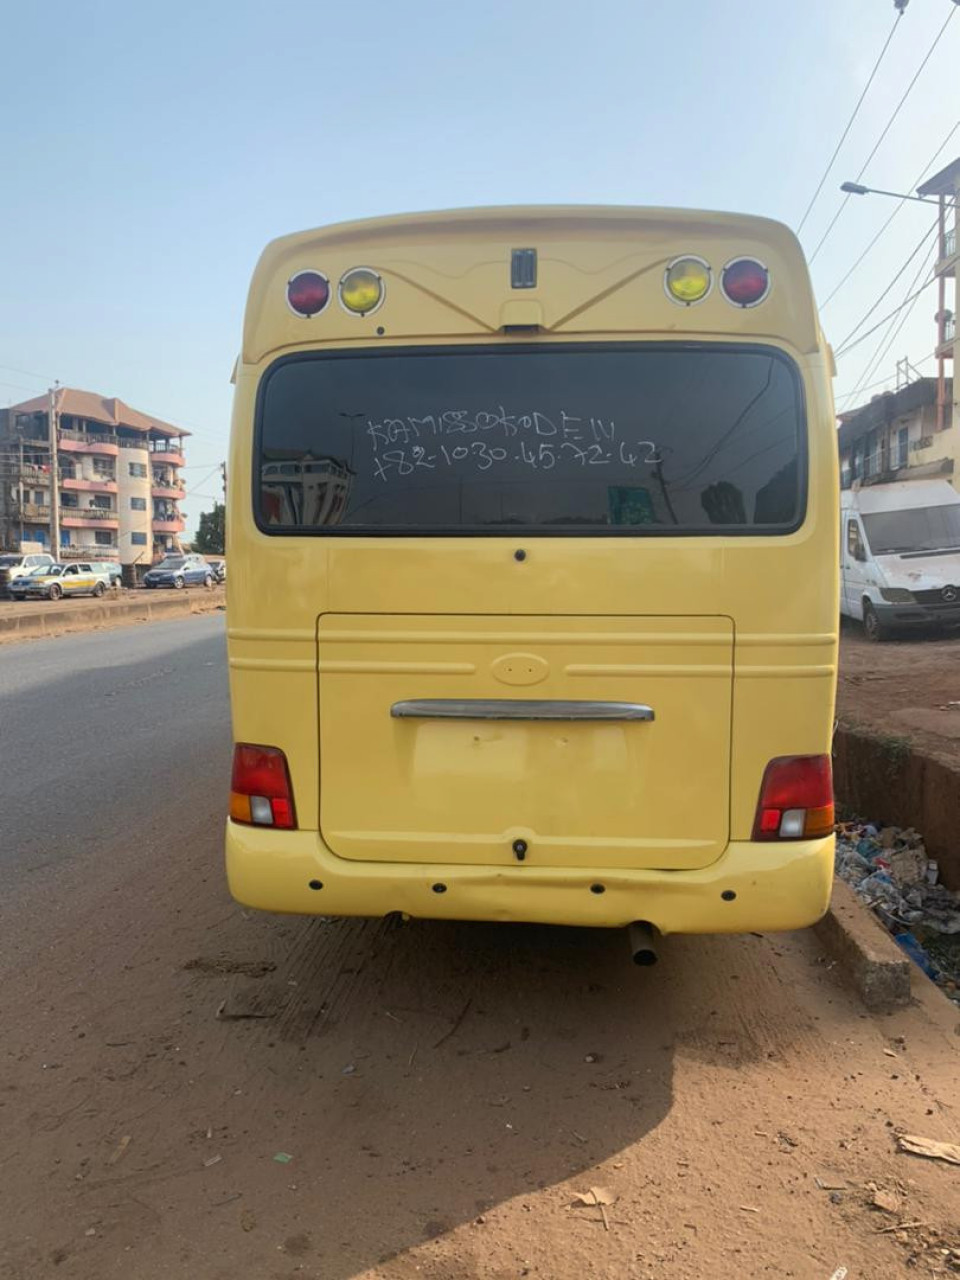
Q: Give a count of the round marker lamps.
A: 4